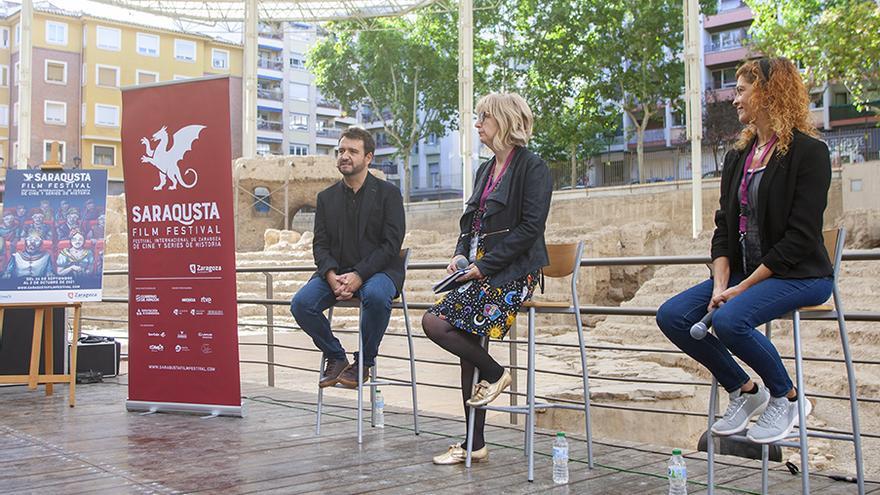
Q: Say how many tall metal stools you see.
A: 3